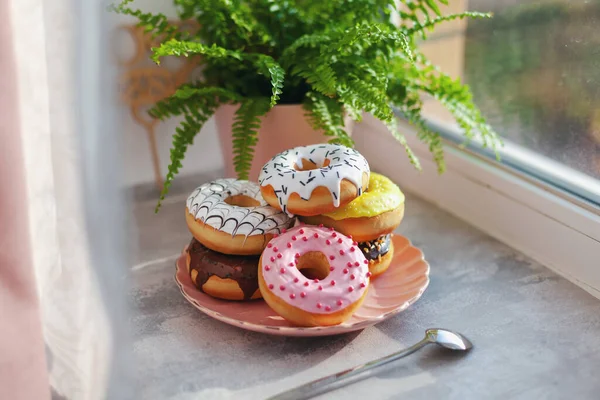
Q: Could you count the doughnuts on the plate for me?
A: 6